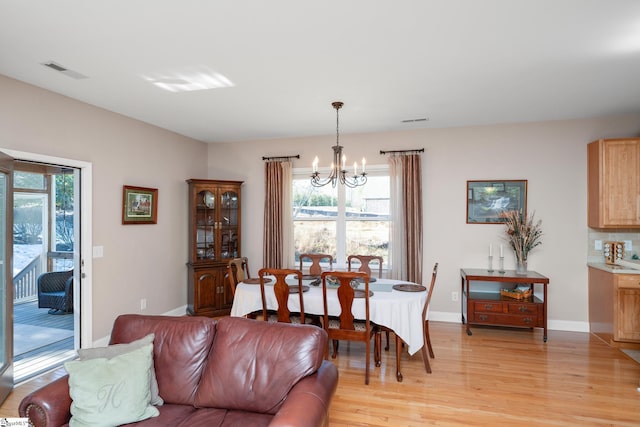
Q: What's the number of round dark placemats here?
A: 6